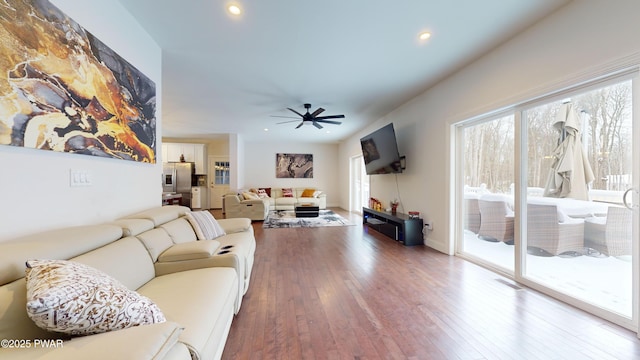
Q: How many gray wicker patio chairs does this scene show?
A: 4